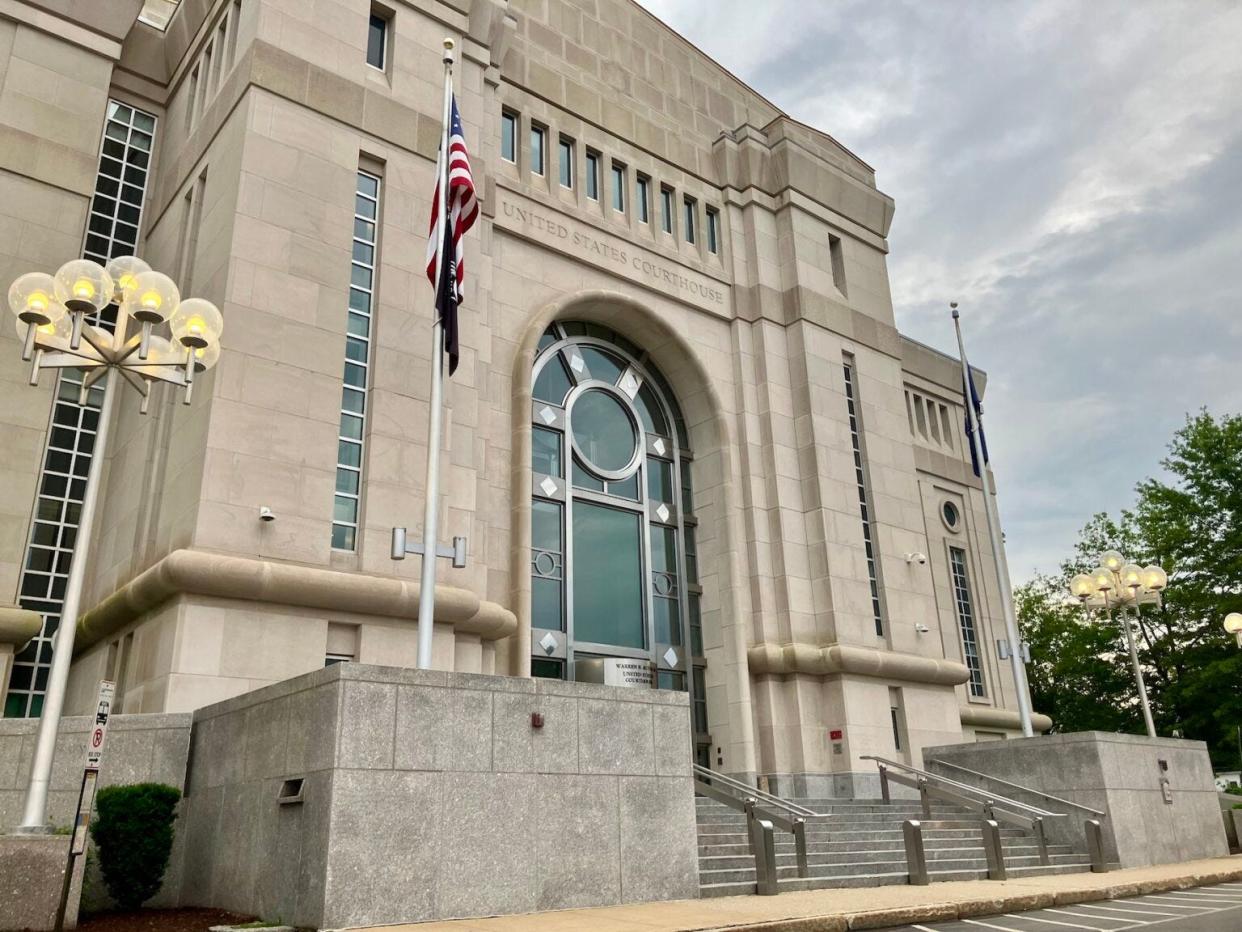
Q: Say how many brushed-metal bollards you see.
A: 4